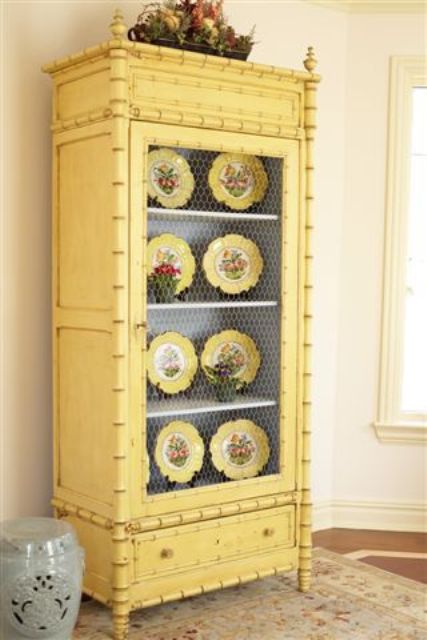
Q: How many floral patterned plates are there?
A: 8